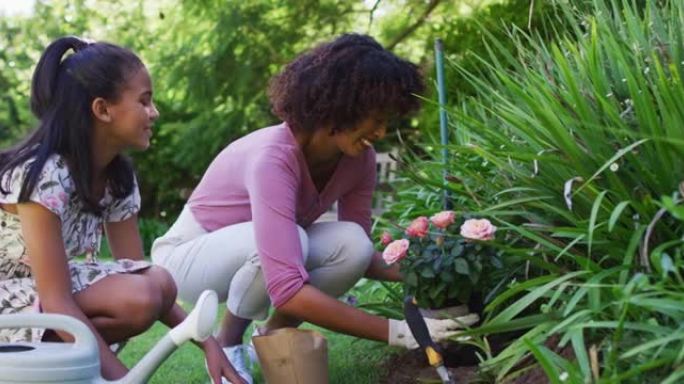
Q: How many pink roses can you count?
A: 5